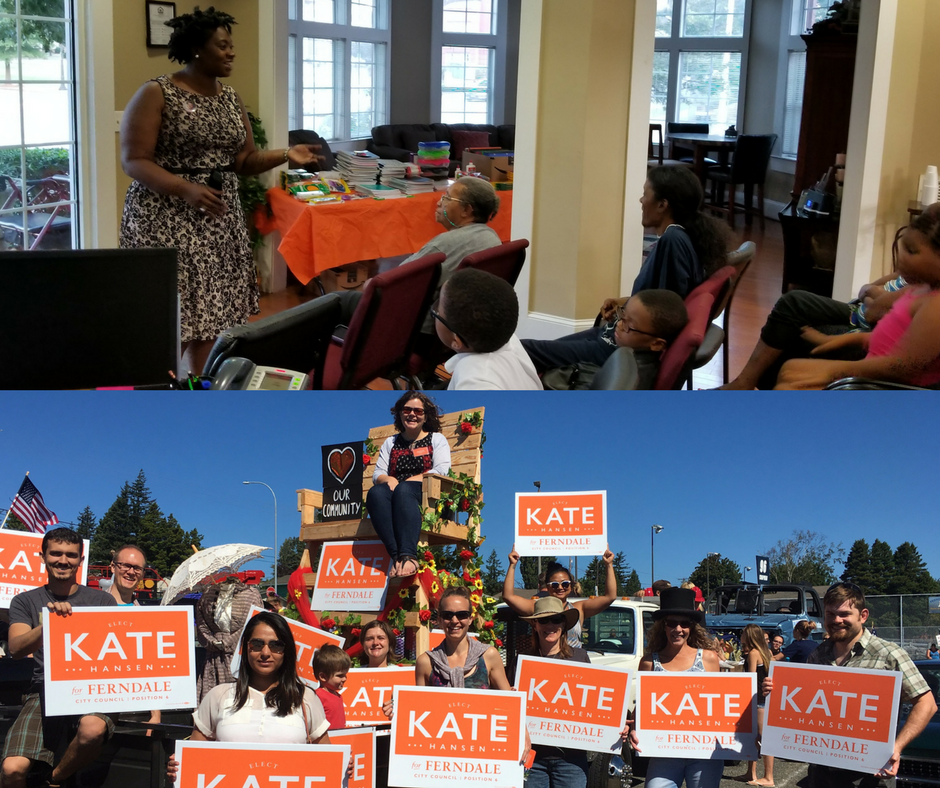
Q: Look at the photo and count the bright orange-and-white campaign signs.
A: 13